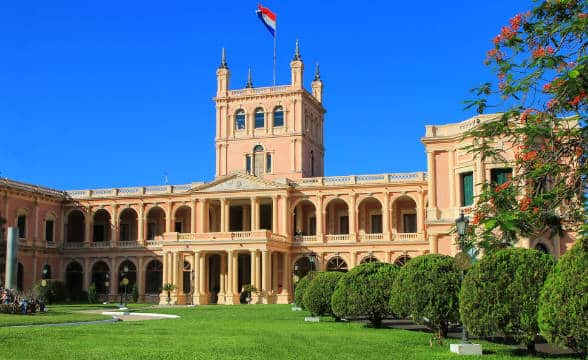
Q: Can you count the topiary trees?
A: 6